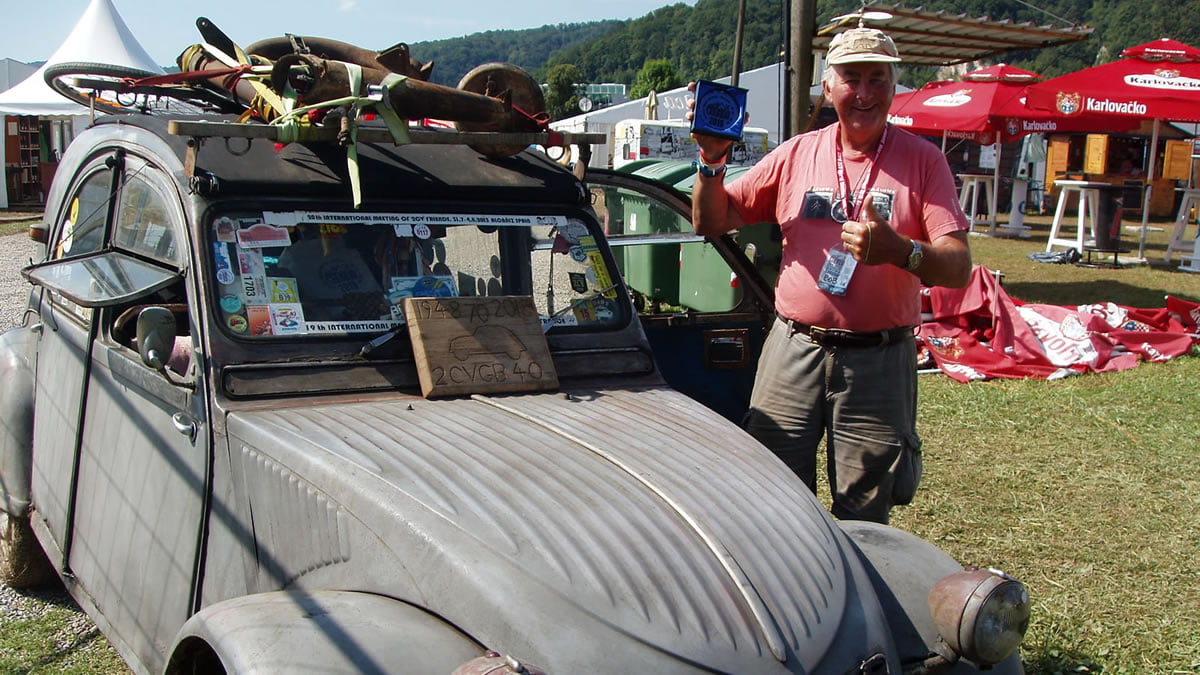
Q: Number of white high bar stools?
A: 3